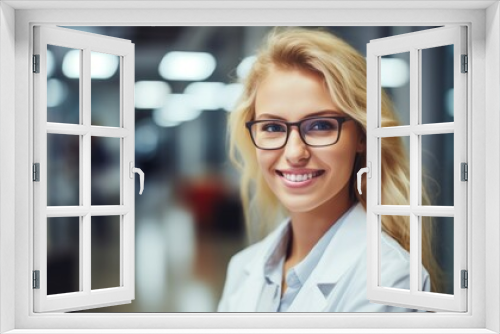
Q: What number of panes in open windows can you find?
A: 12